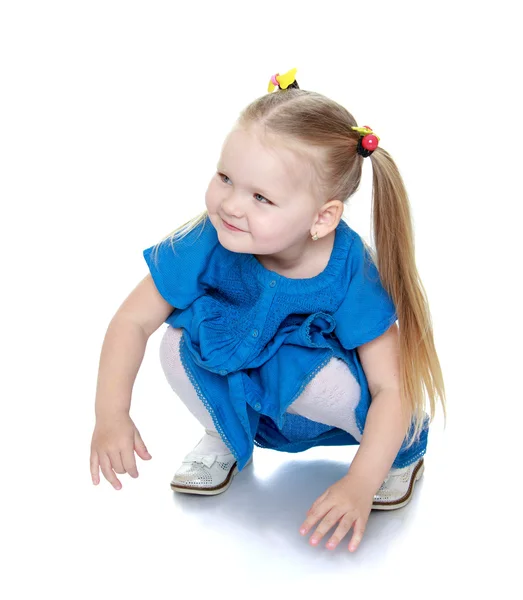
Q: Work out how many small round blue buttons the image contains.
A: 4